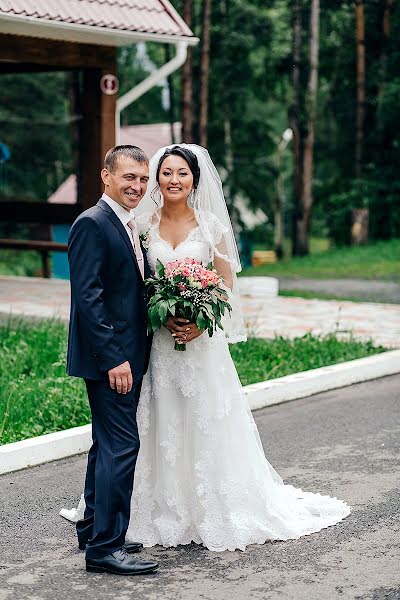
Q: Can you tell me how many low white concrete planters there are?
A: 1